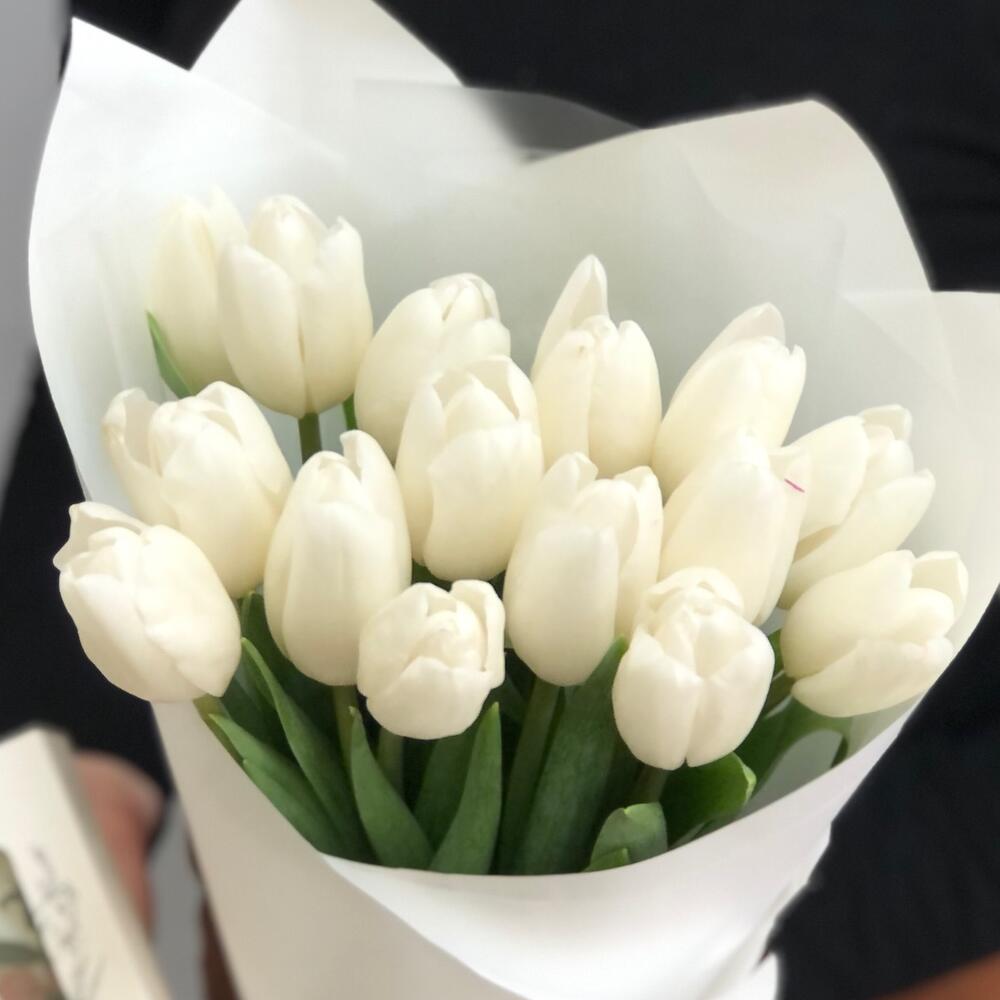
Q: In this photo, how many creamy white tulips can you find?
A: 15